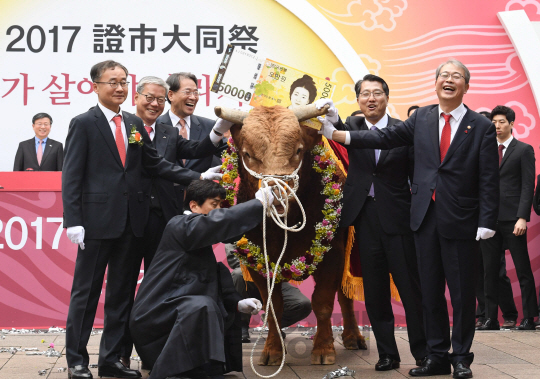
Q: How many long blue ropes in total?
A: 0